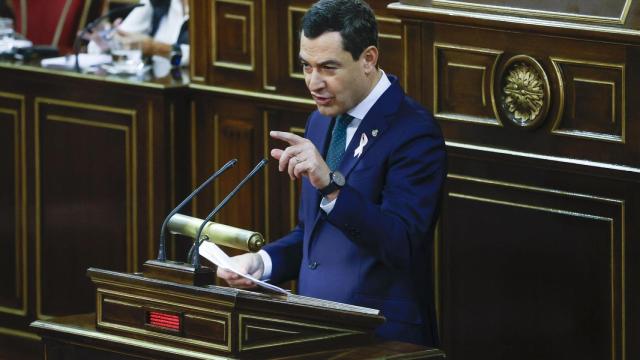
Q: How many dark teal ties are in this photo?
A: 1